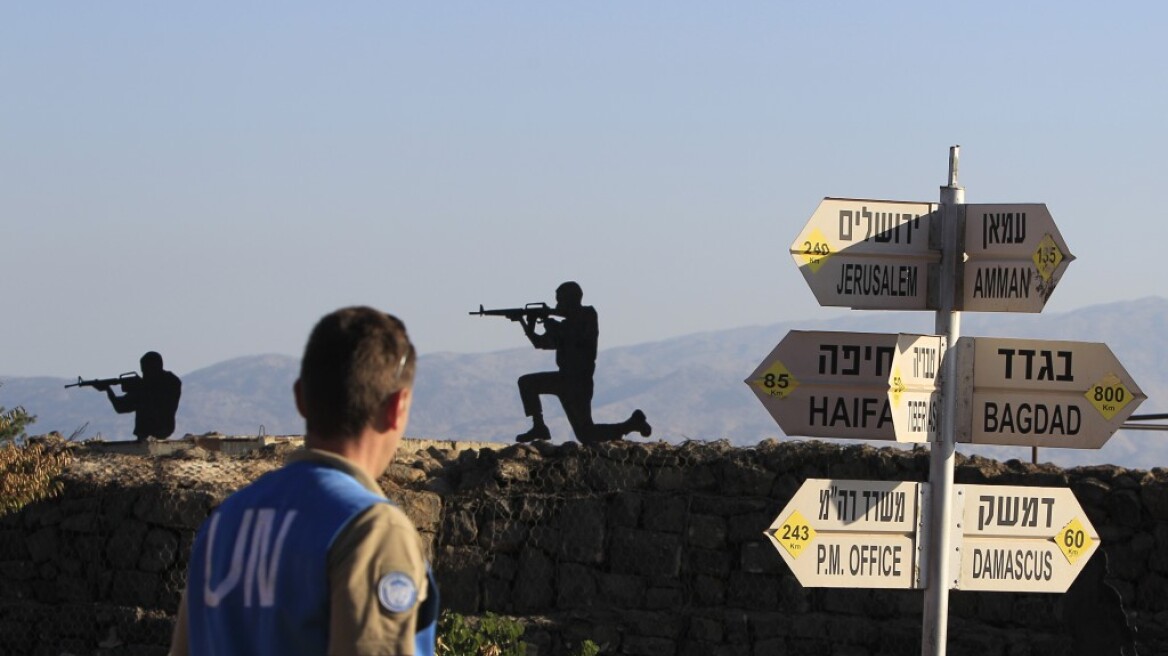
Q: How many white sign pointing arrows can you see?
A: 7